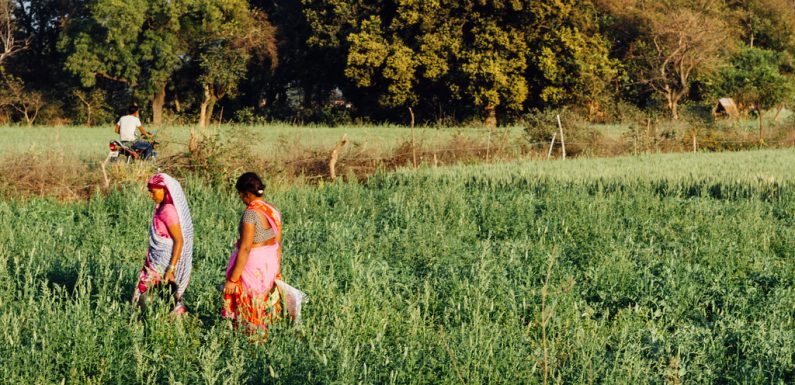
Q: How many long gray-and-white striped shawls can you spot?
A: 1